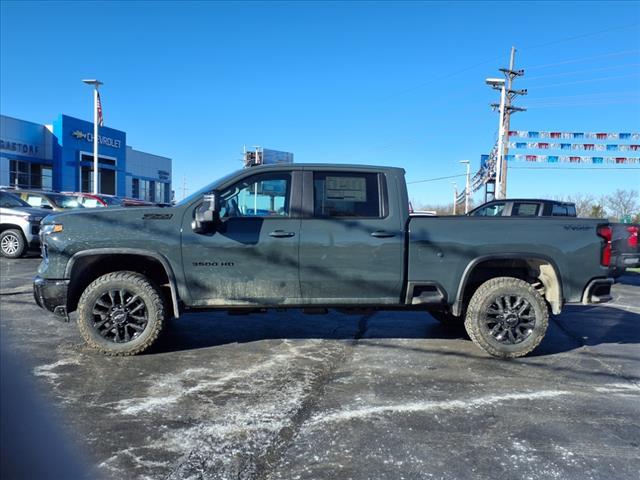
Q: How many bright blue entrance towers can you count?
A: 1